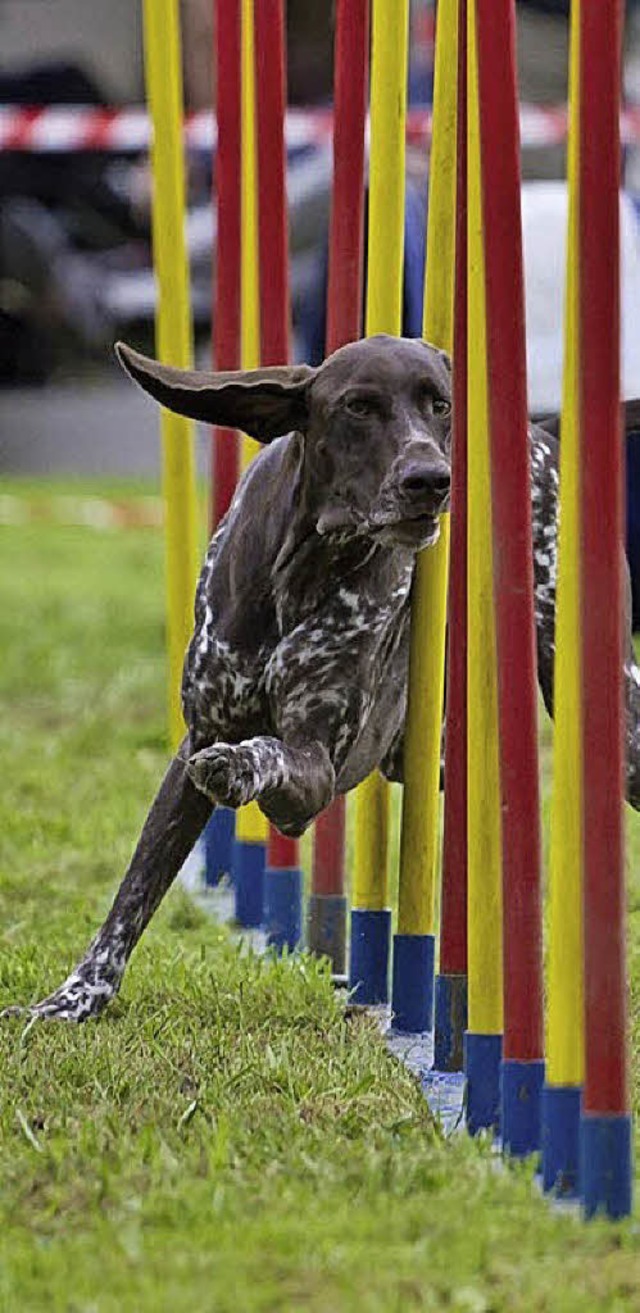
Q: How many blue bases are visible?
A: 11